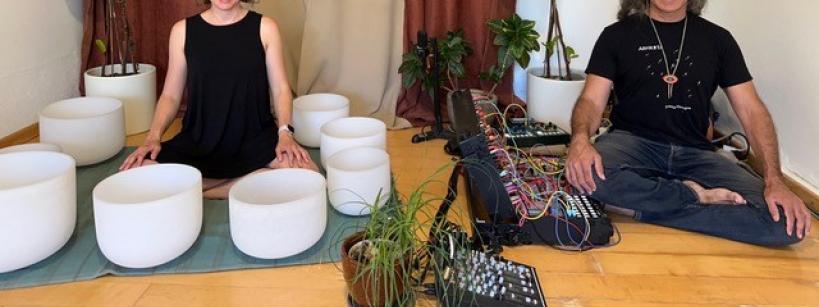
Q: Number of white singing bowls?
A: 8